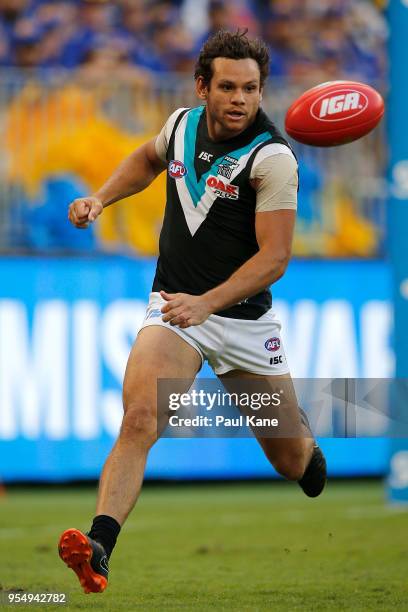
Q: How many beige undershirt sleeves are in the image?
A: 2